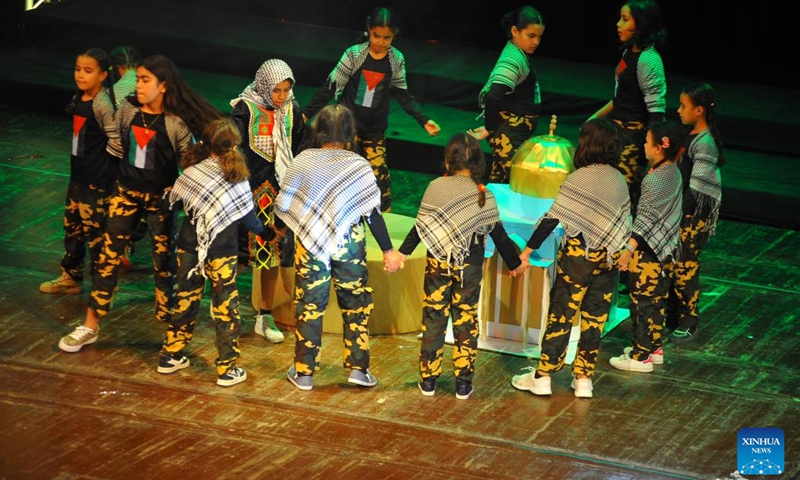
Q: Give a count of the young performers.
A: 13